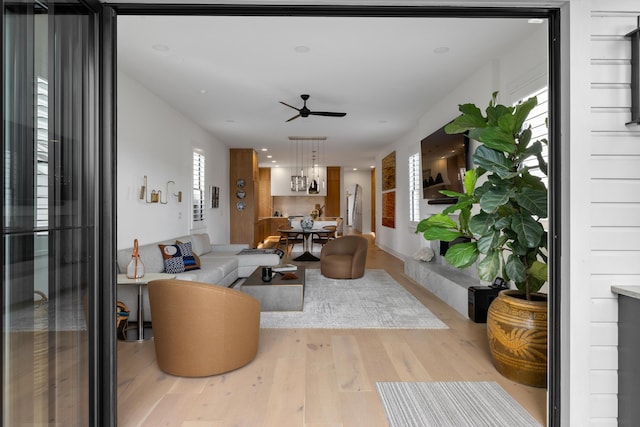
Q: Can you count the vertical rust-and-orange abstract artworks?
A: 2